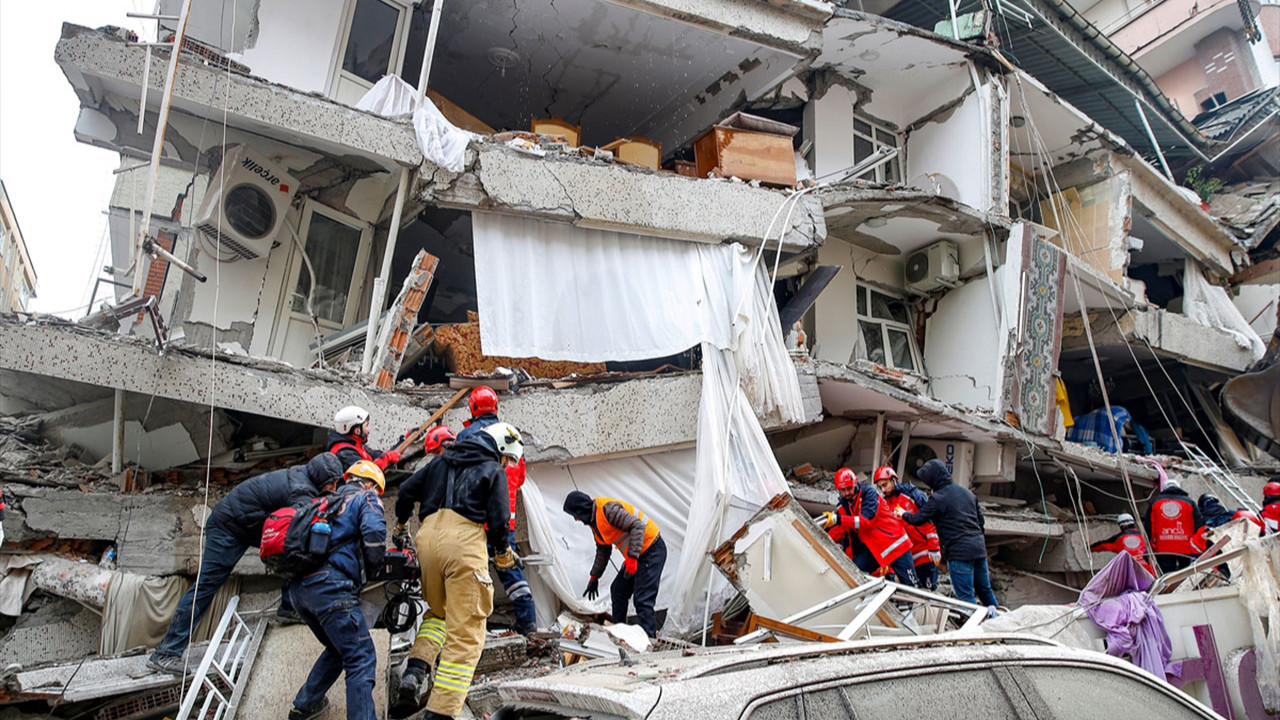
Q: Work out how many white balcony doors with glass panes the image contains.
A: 2